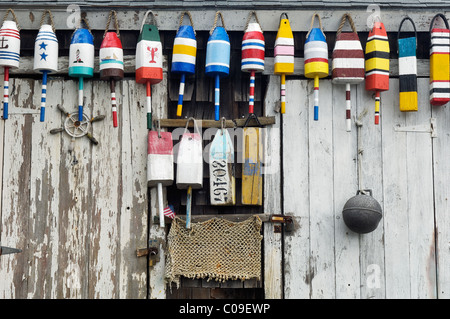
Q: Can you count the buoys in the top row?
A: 14